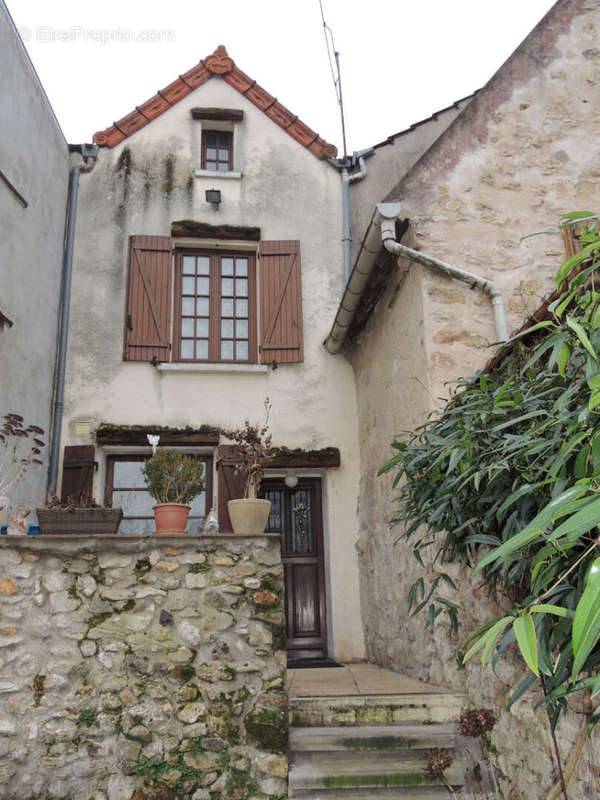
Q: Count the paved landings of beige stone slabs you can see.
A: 1